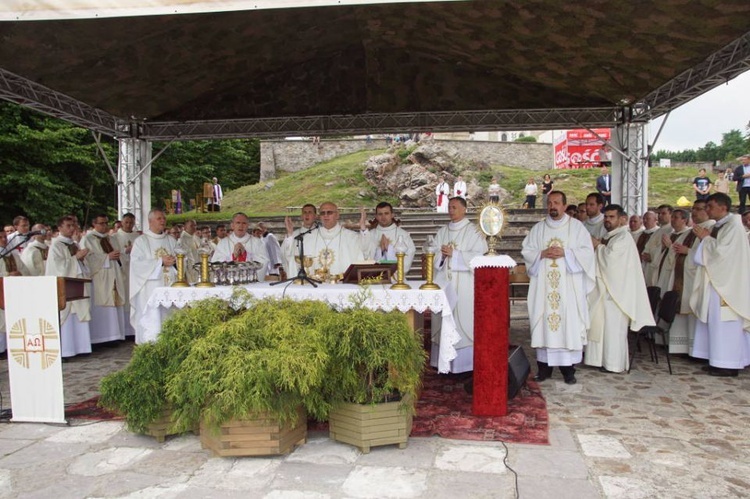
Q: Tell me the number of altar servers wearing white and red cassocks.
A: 2